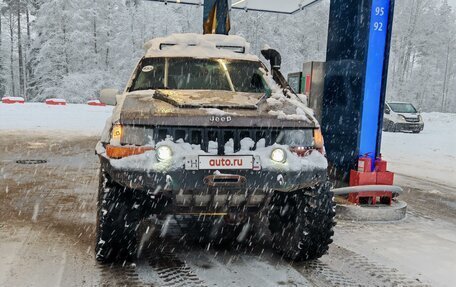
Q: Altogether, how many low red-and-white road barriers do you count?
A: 3